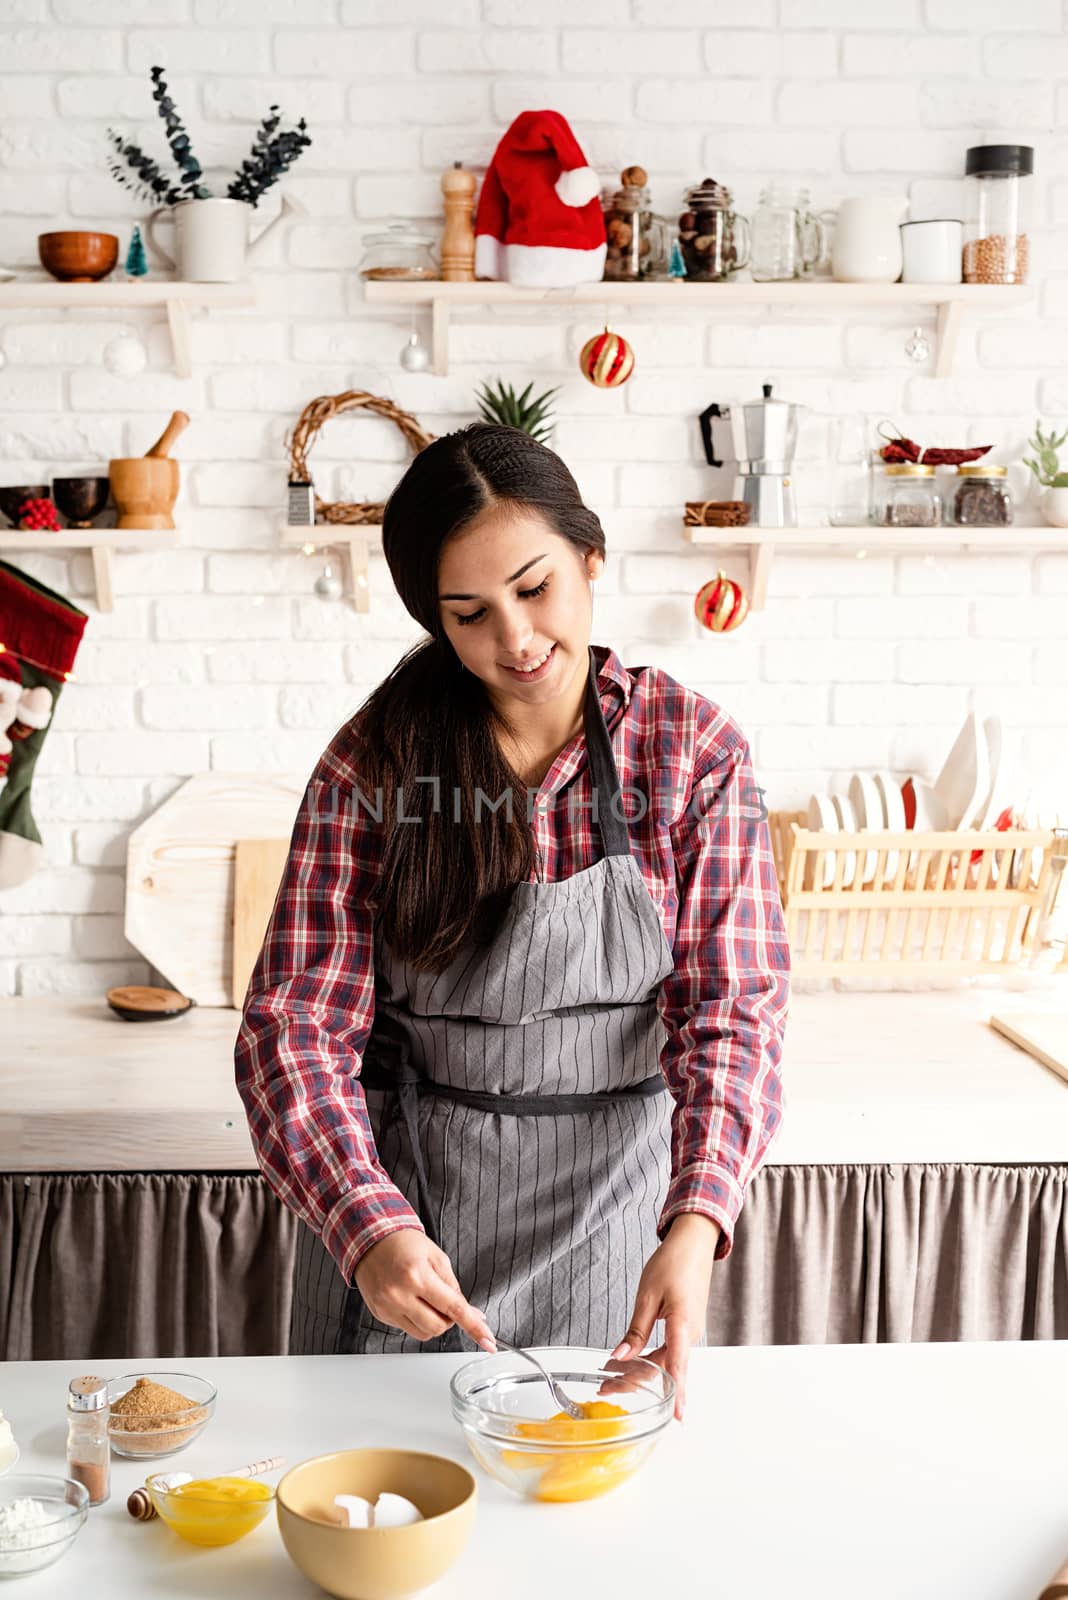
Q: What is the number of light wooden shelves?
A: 5